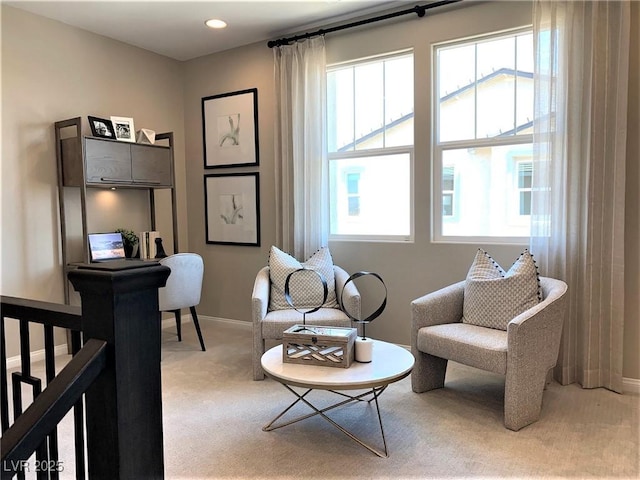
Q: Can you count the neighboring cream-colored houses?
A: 1